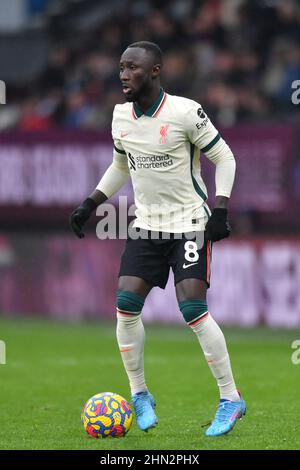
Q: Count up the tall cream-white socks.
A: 2